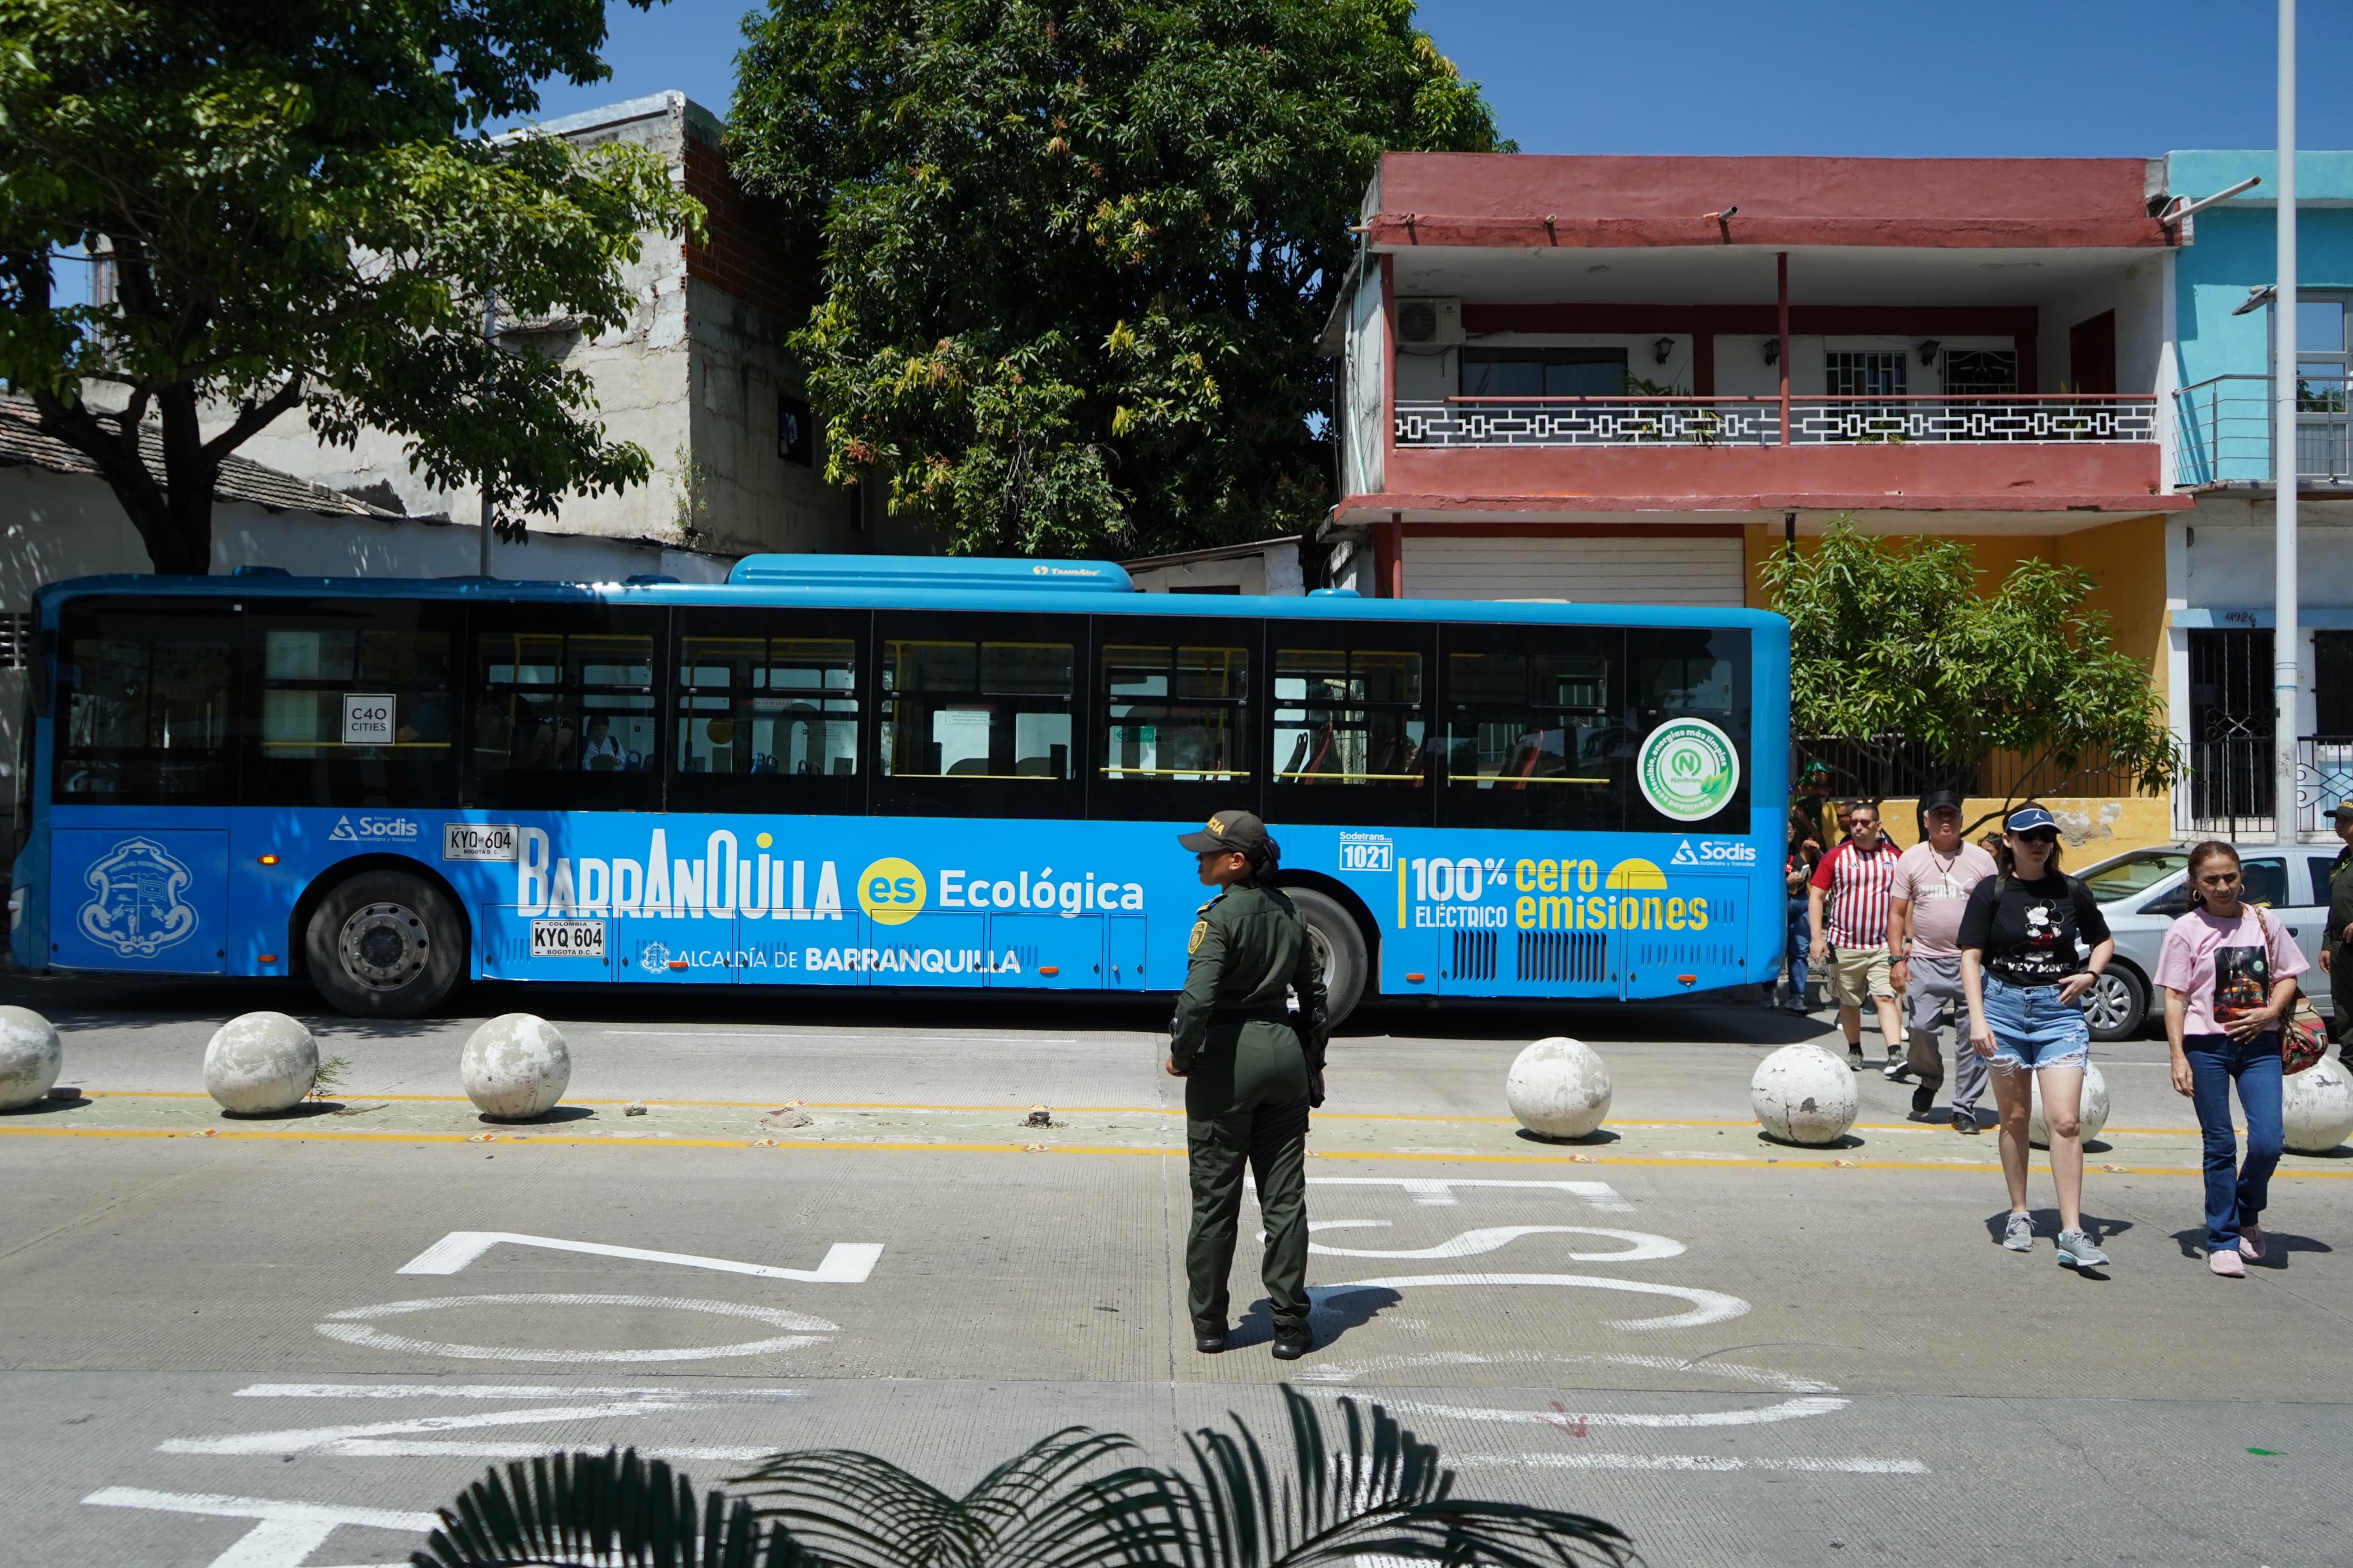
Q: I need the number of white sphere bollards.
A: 7